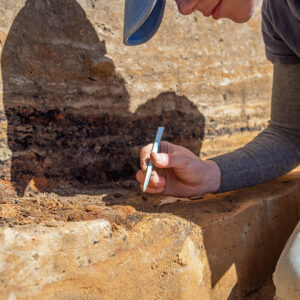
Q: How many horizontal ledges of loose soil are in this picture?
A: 1